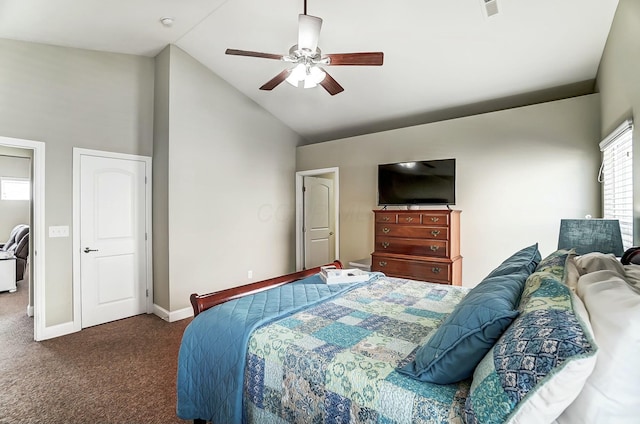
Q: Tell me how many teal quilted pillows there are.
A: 2